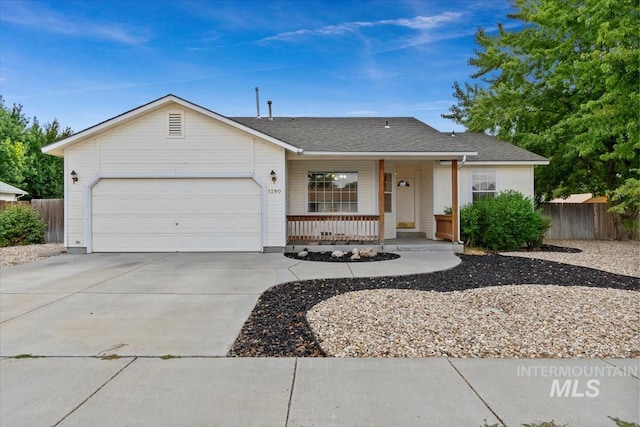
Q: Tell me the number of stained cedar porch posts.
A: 2